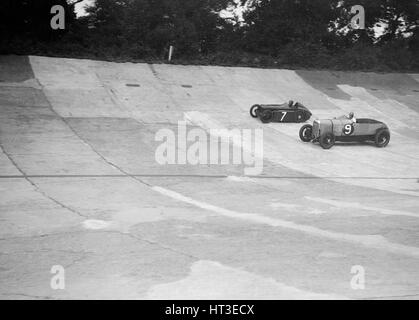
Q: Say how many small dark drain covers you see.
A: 2